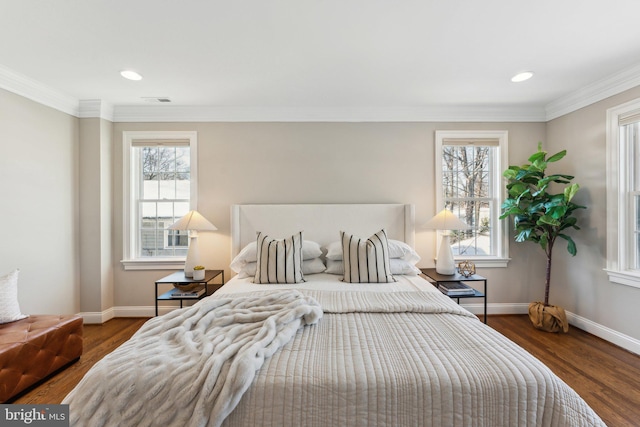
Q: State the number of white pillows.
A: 5